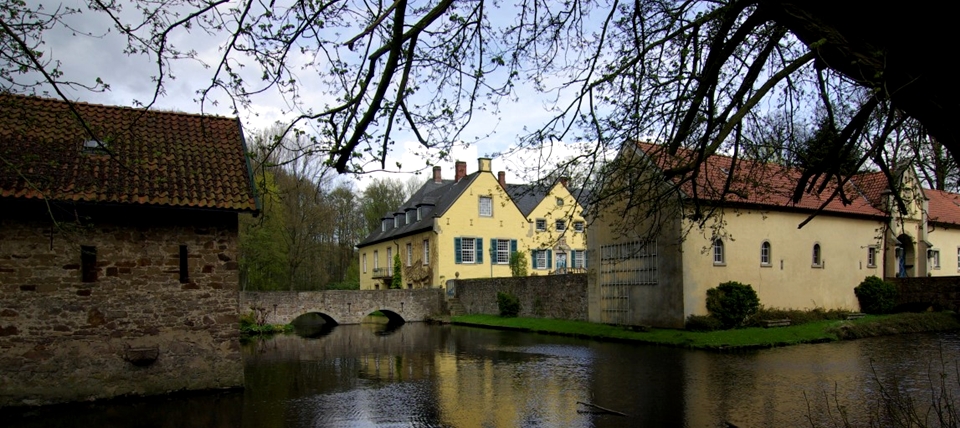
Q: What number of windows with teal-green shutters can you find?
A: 4